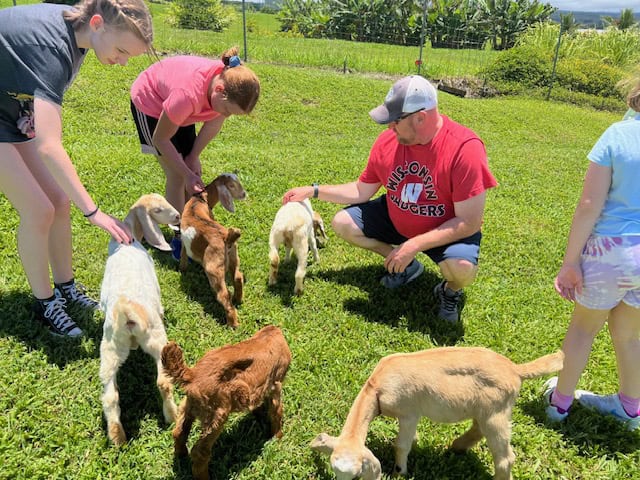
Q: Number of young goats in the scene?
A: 5